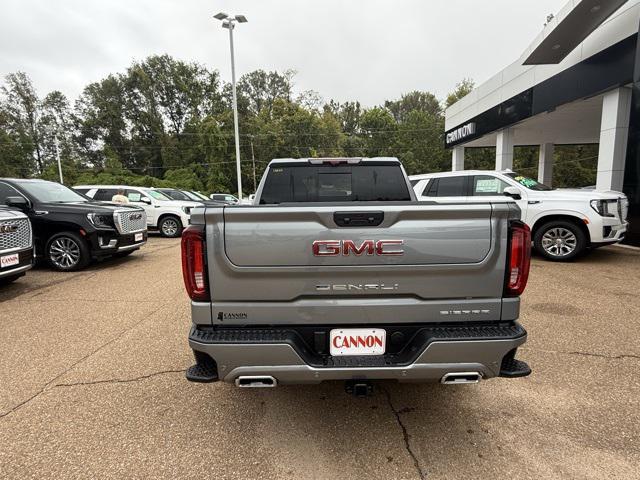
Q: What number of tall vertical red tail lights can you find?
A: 2